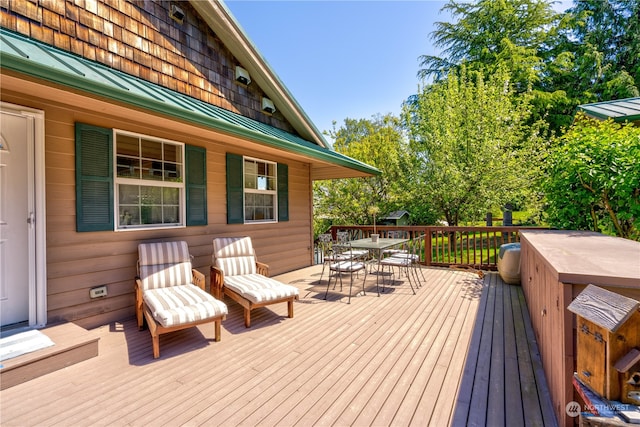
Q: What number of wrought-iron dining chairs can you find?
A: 6